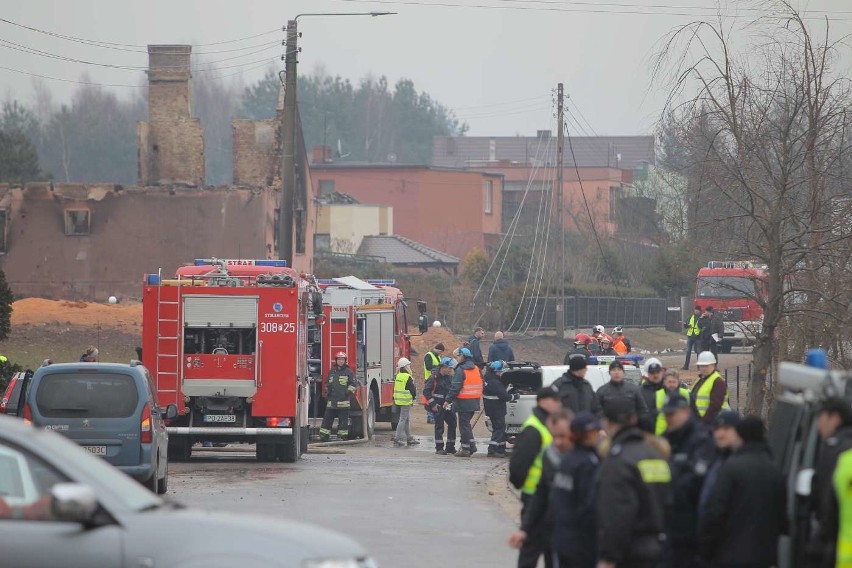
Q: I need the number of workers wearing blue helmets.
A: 3